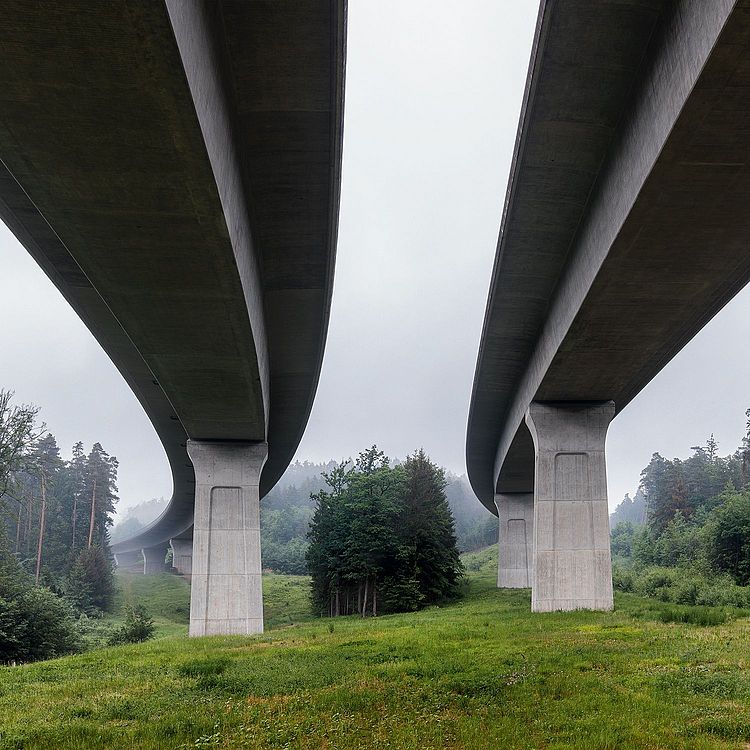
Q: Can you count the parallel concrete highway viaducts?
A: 2